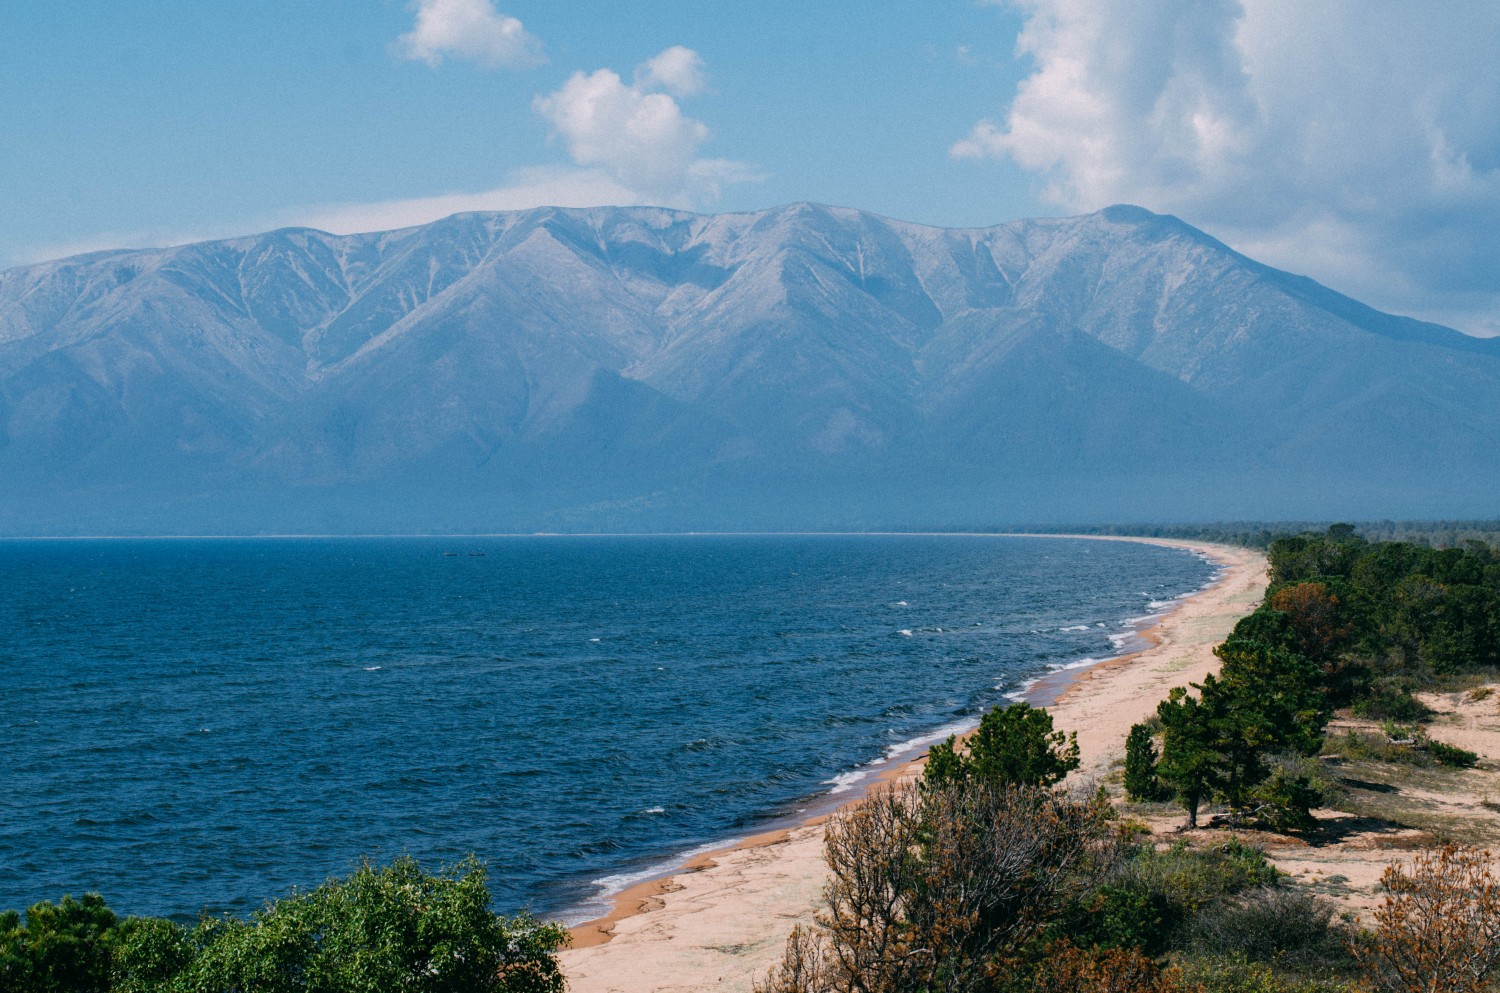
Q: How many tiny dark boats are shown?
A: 2